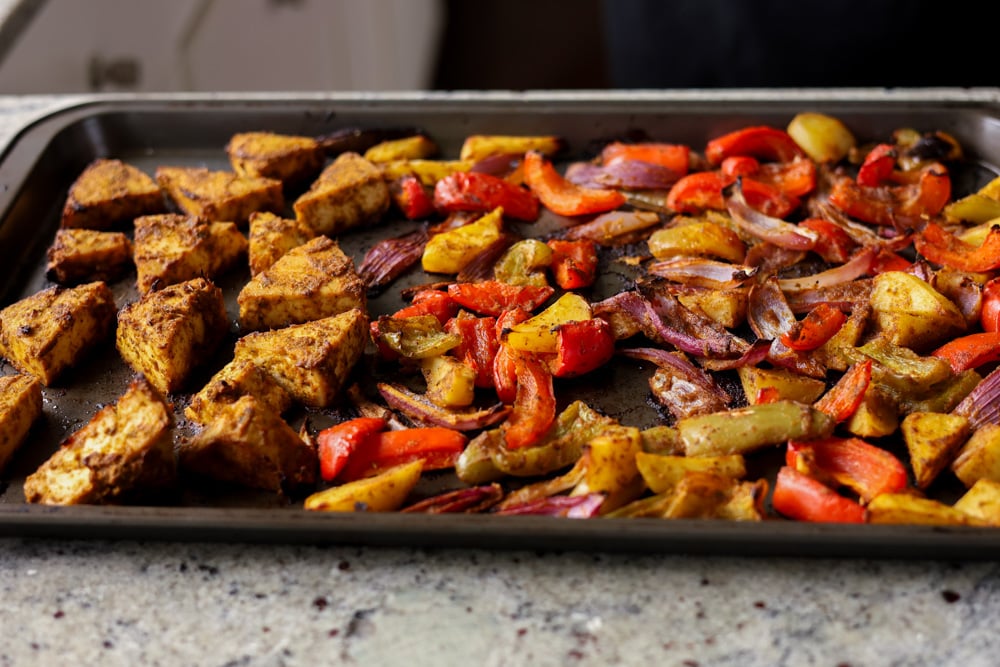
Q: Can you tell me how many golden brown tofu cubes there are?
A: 15